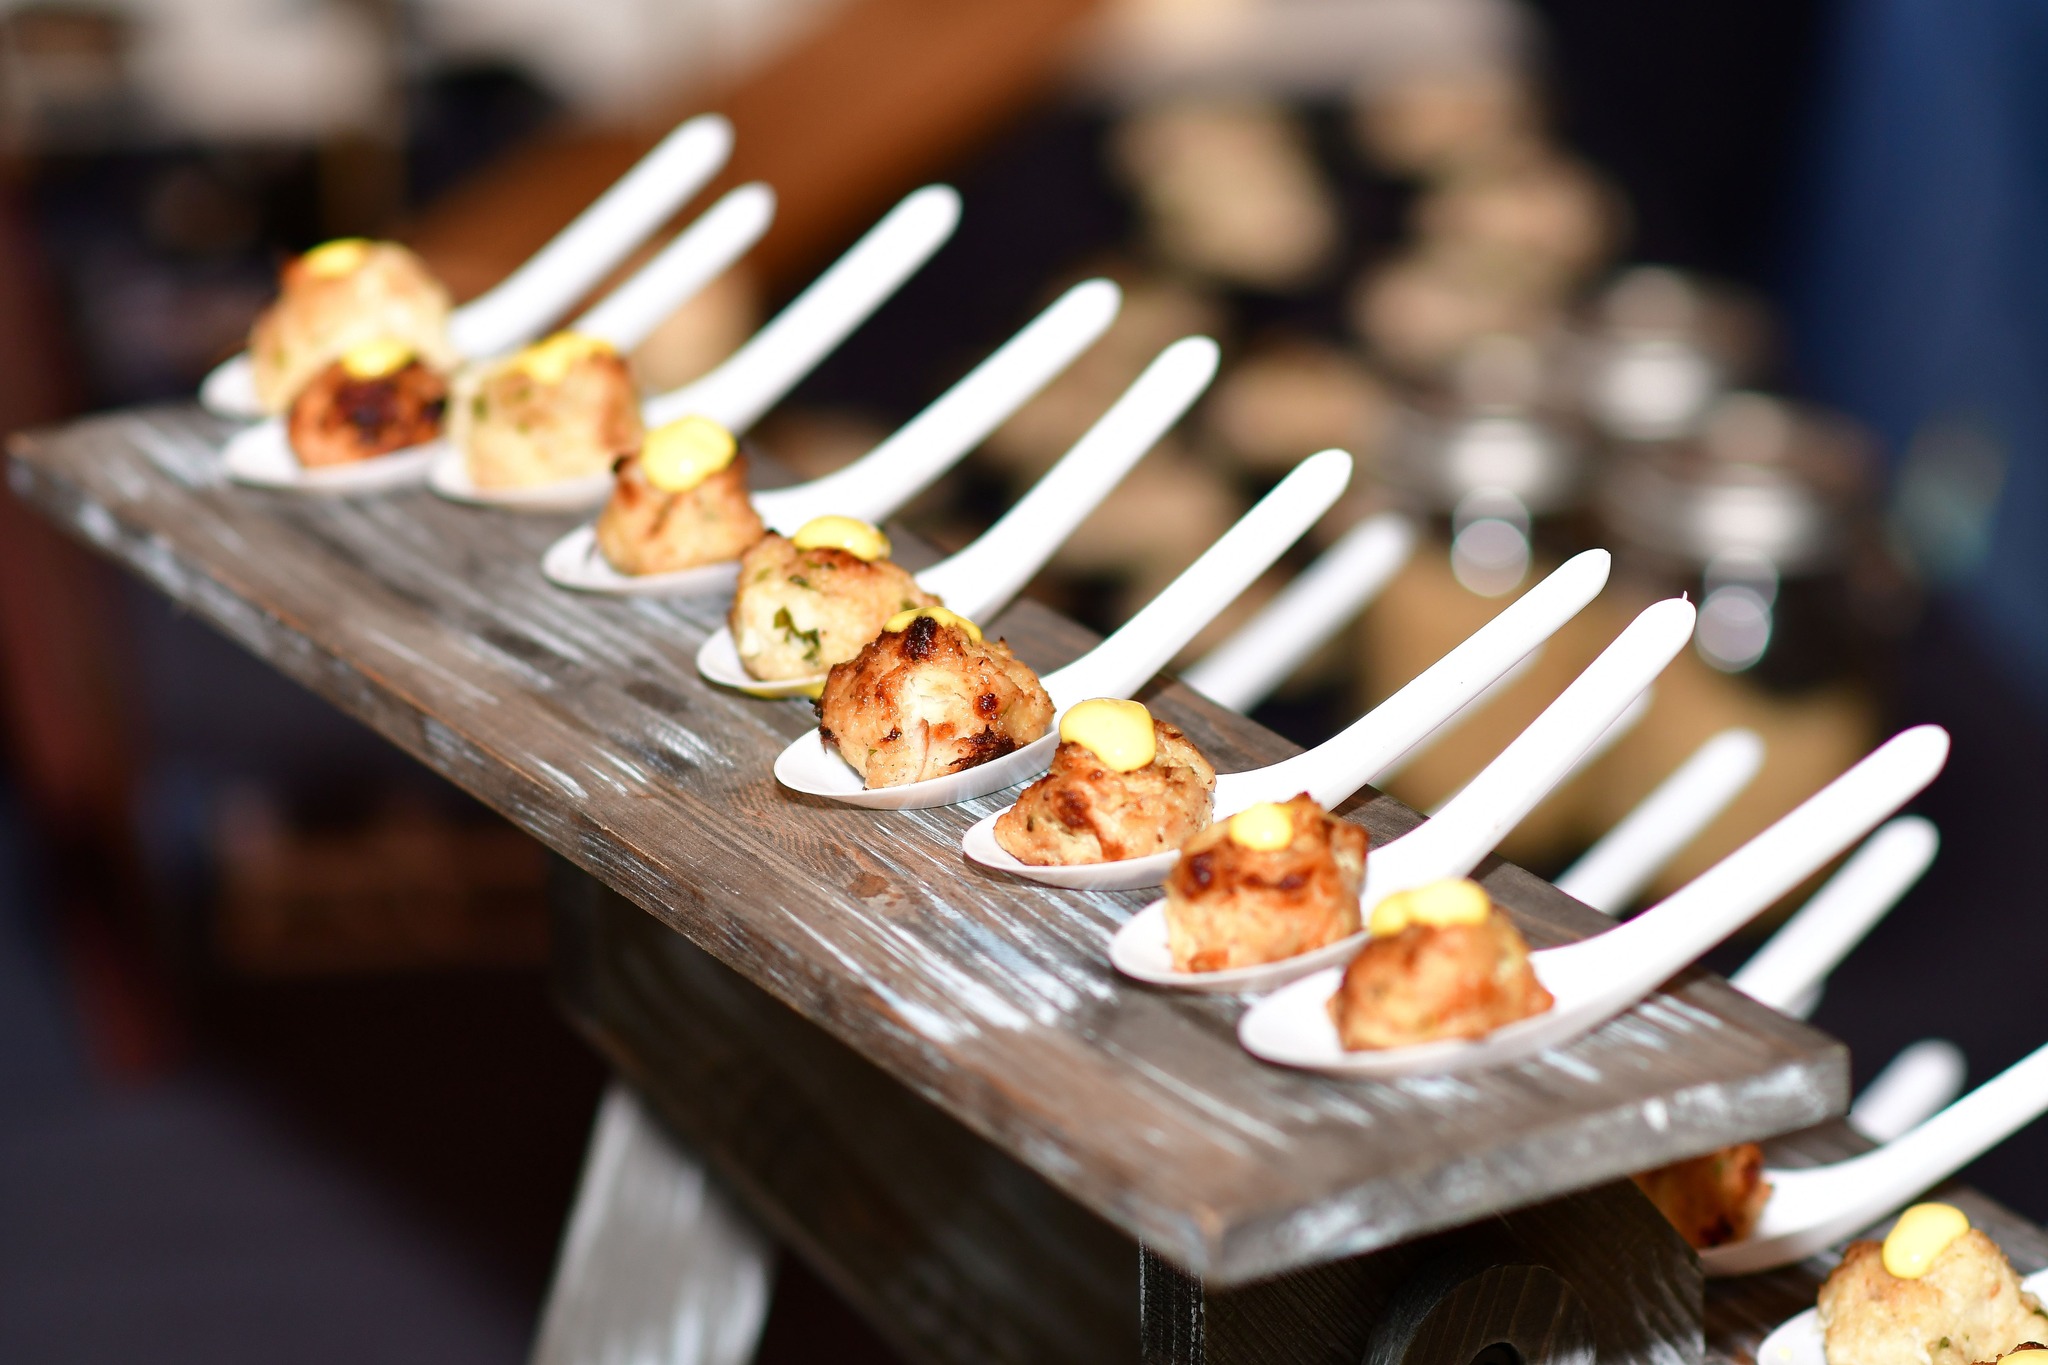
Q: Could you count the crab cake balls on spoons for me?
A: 12